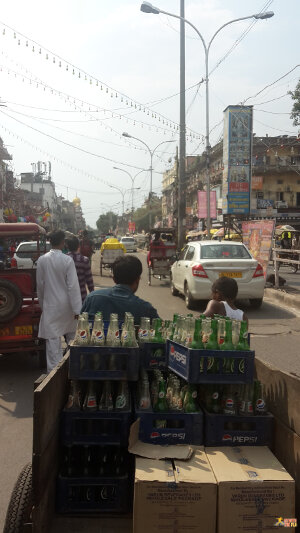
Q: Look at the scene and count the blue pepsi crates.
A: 7